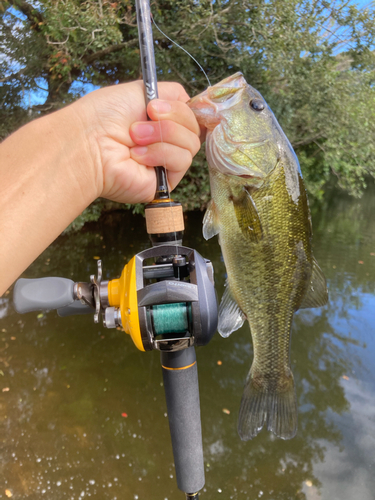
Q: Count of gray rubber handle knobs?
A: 2